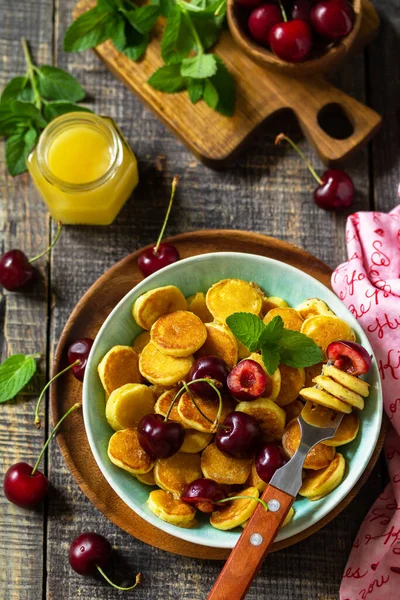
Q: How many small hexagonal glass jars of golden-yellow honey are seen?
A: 1